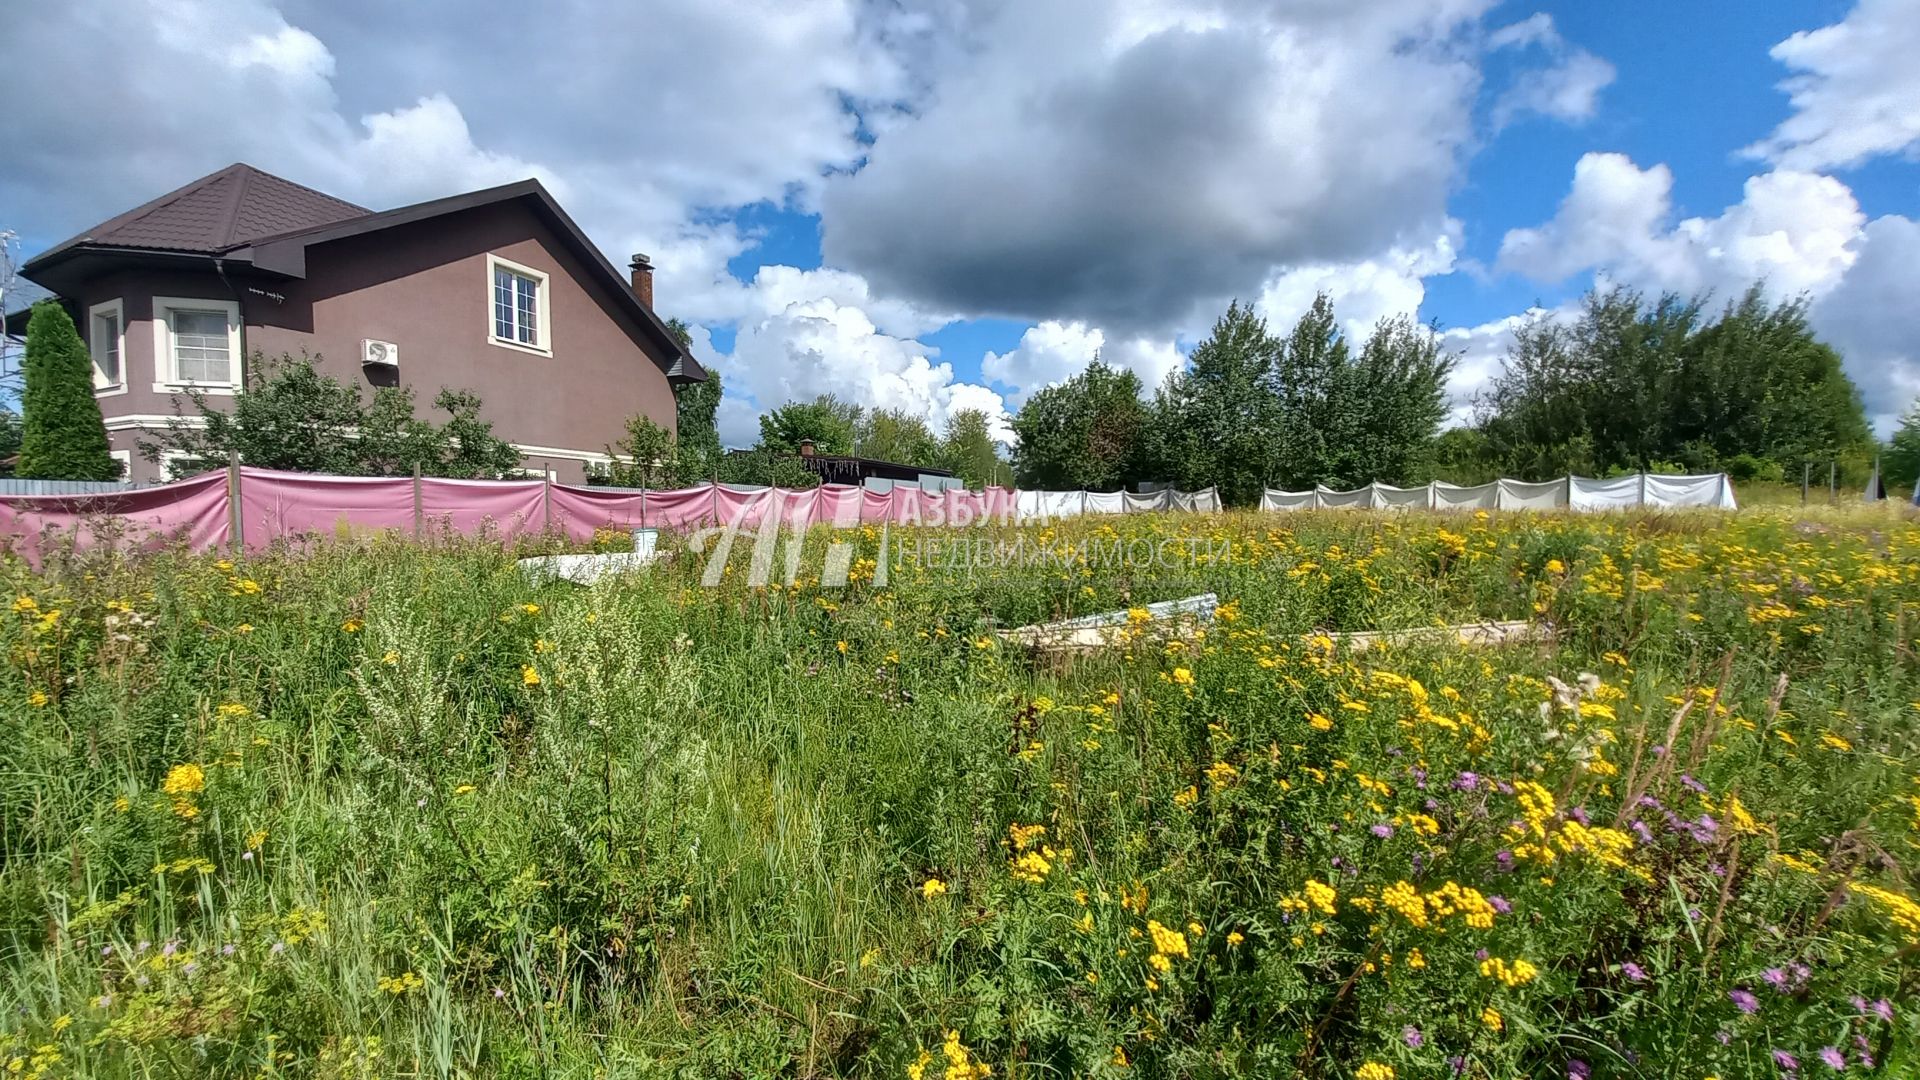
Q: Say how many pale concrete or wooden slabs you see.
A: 3